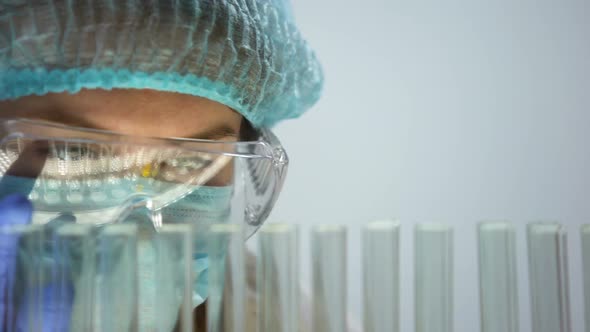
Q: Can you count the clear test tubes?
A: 12